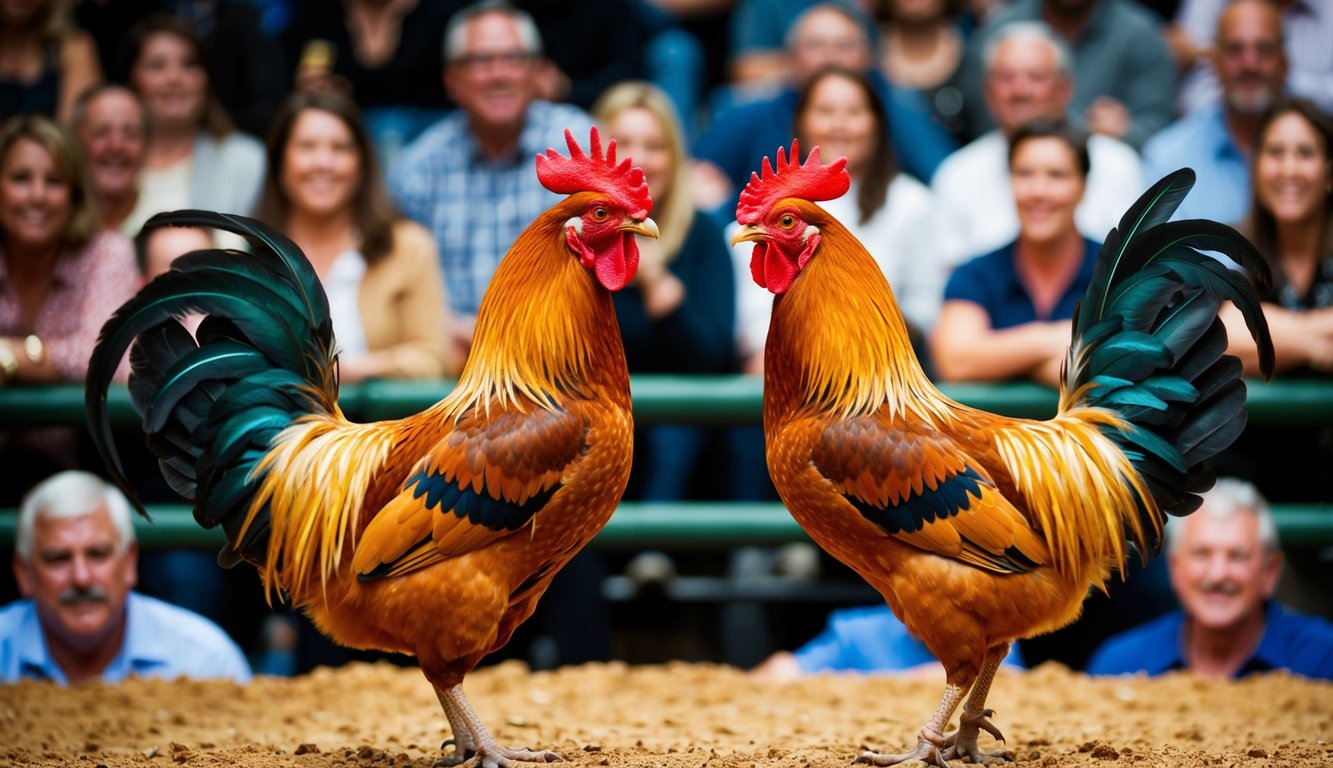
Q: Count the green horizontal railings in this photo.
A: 2